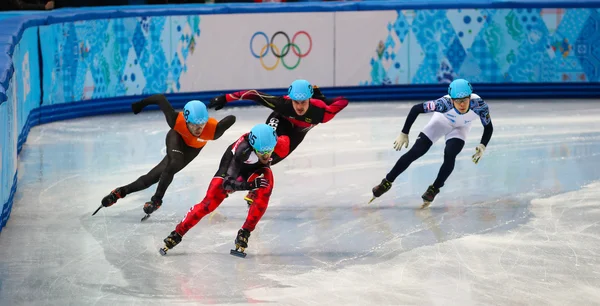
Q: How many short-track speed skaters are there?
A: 4